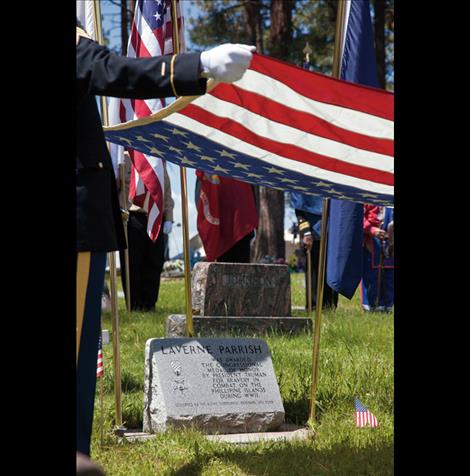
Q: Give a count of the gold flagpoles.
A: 3